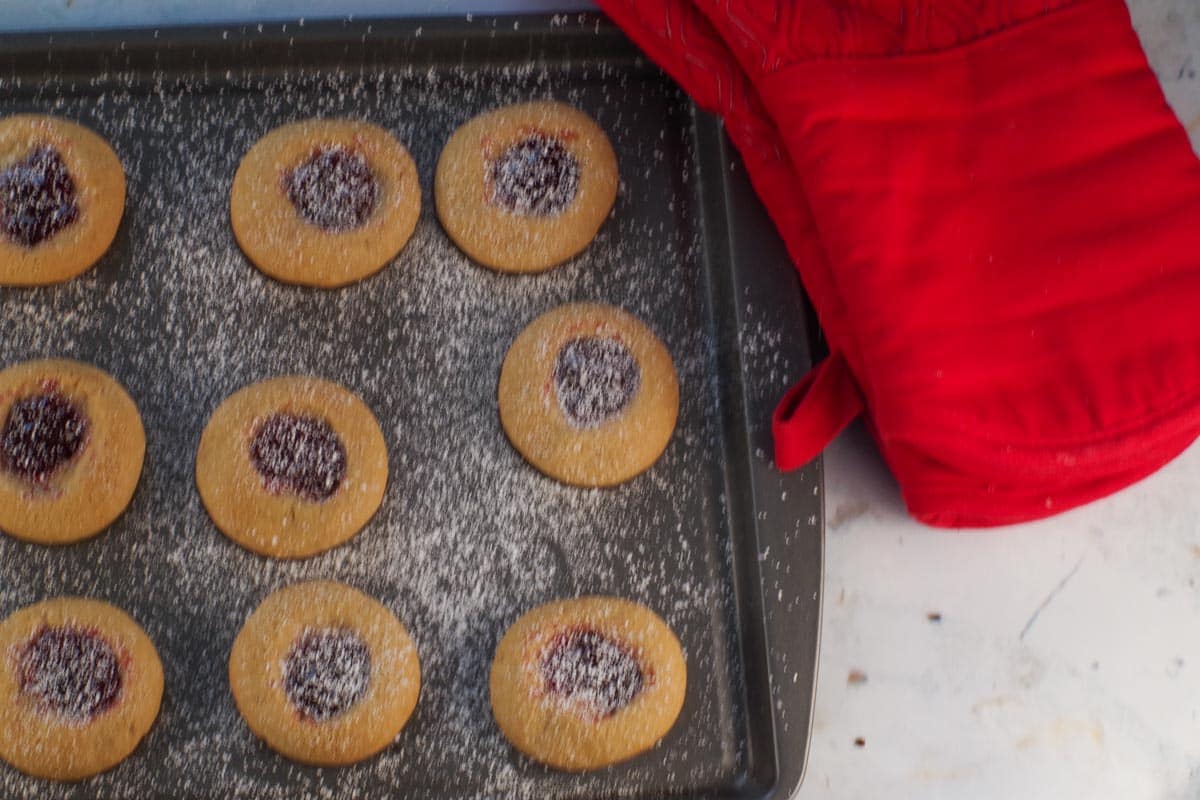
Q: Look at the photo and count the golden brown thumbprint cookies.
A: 9